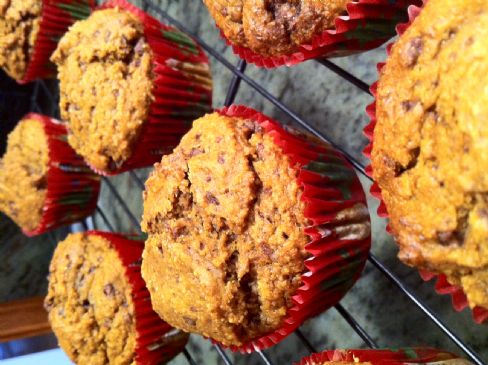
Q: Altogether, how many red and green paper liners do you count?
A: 8